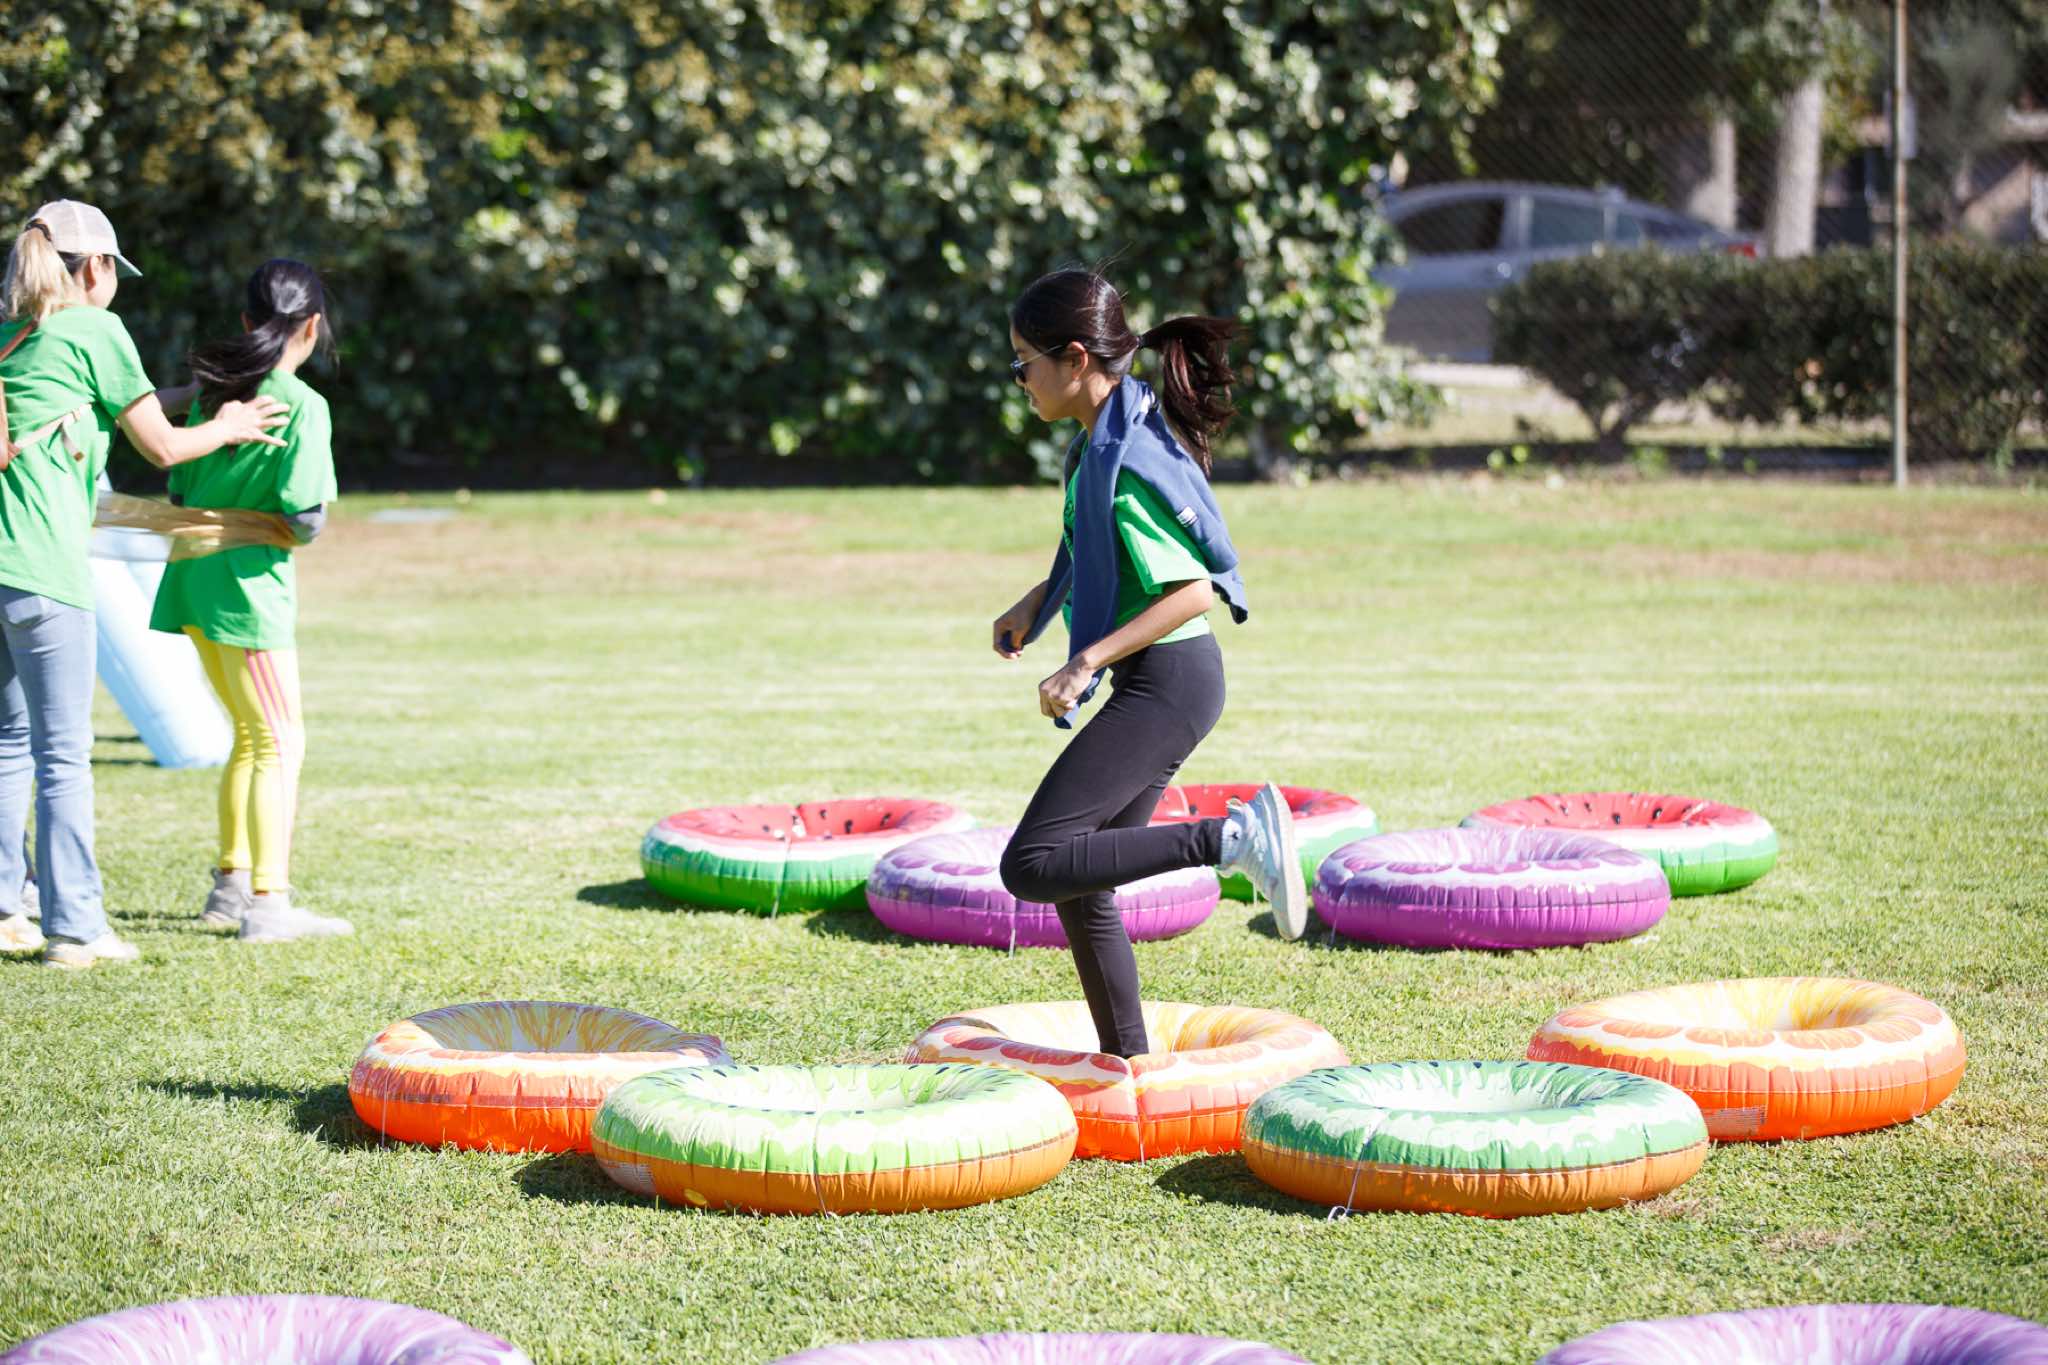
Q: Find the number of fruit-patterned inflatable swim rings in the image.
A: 13